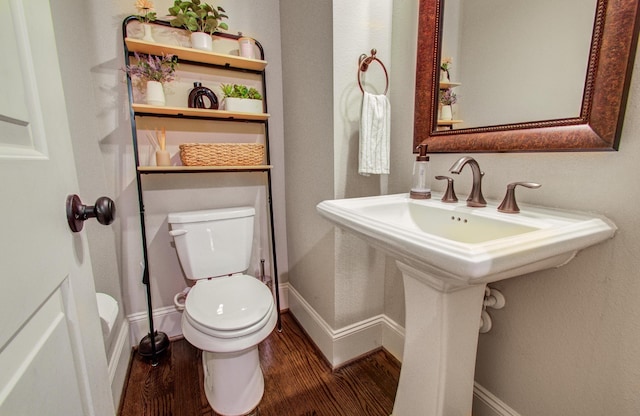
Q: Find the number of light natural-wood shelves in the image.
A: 3